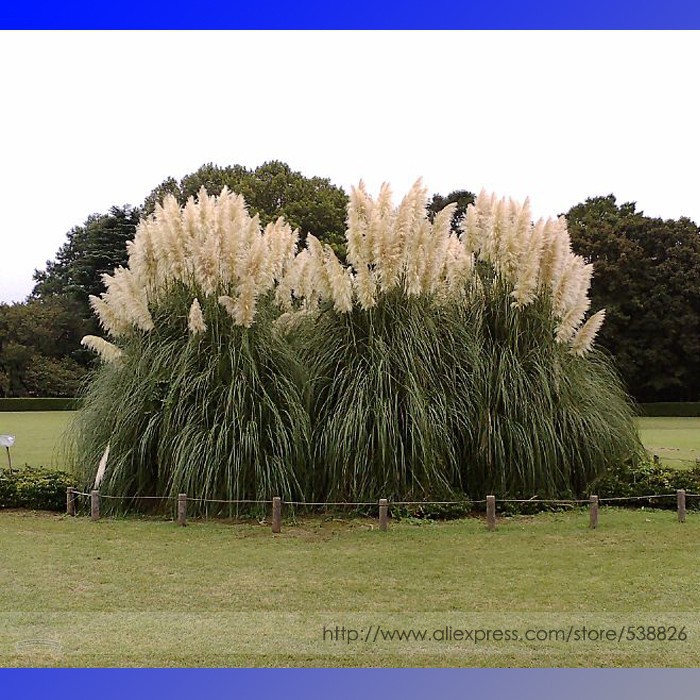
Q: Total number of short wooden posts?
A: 8